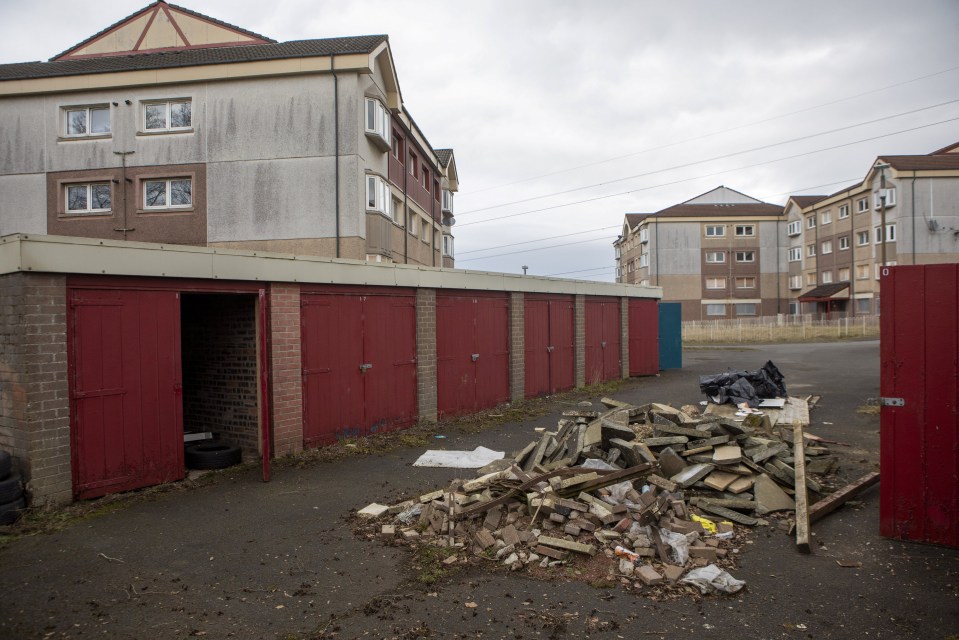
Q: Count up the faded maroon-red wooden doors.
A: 12